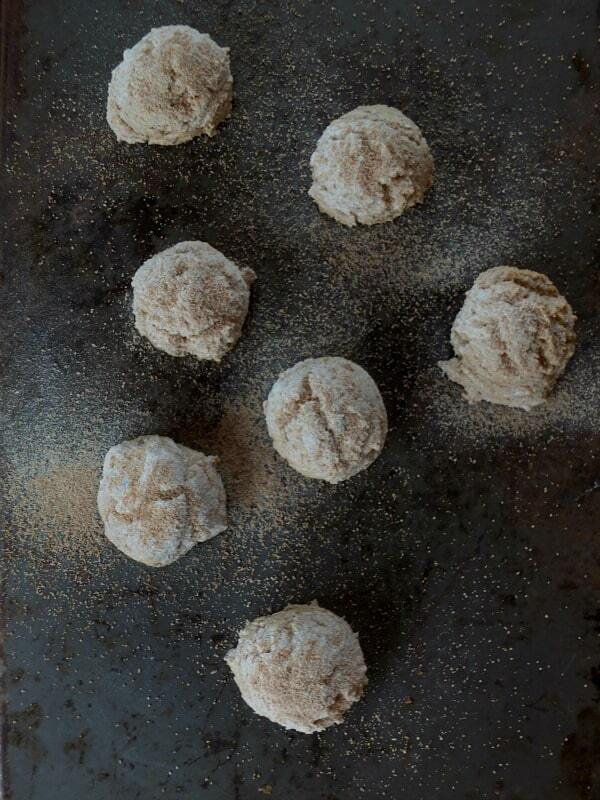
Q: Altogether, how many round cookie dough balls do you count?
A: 7